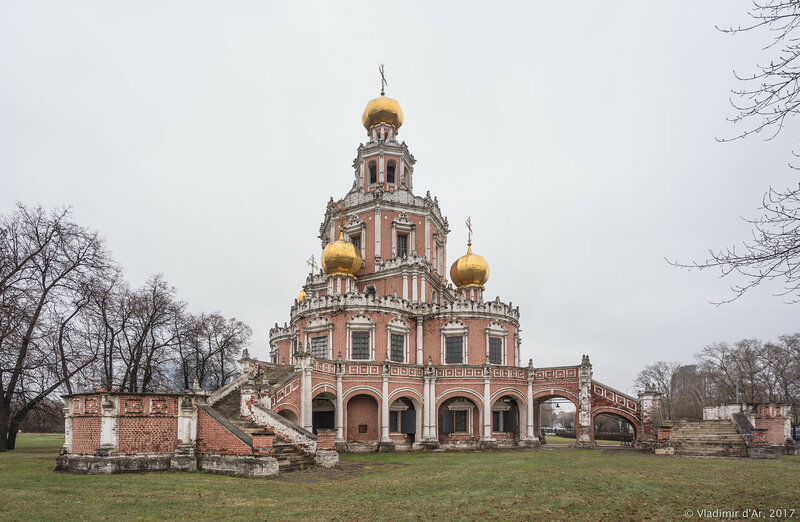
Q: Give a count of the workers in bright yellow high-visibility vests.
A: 0